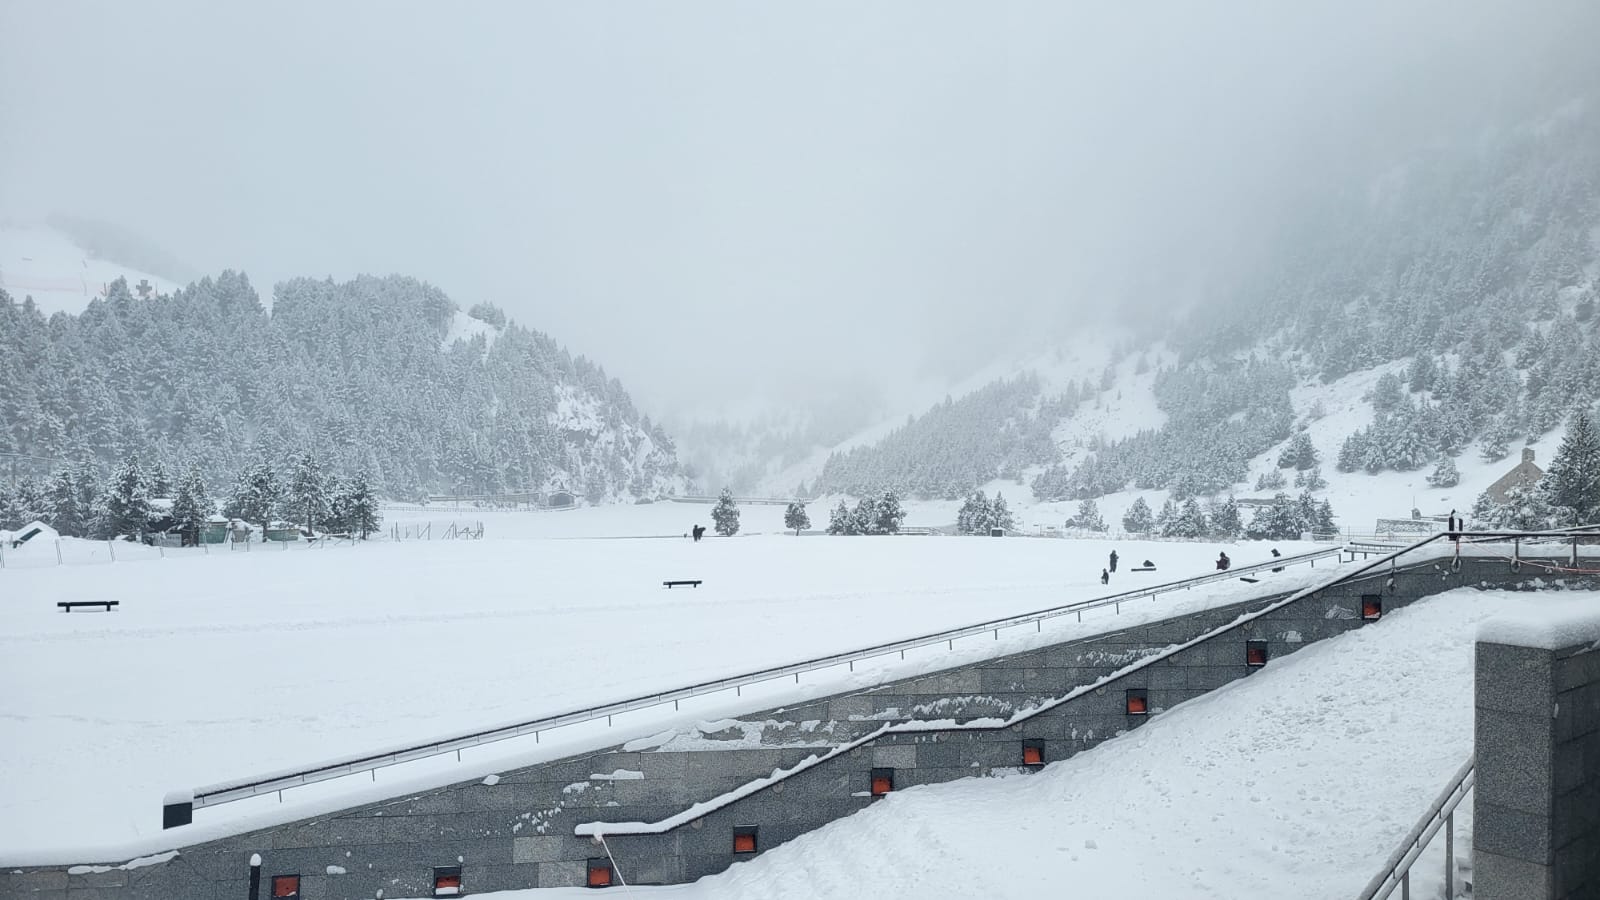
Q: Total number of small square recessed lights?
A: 9